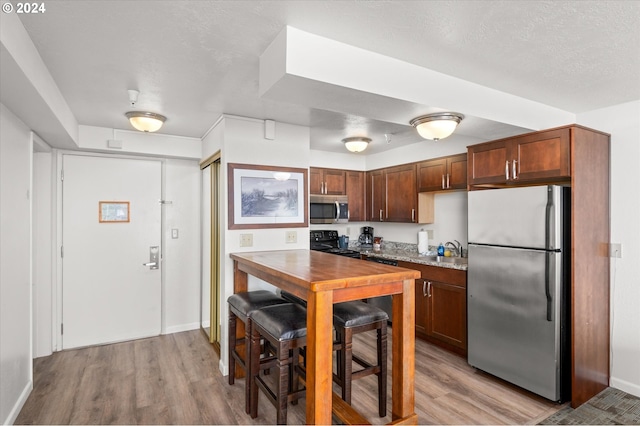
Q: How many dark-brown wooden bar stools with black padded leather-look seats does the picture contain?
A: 4